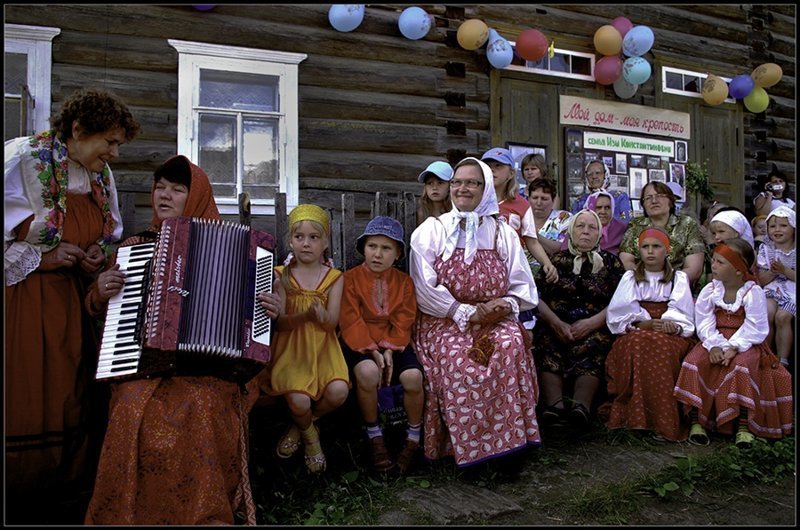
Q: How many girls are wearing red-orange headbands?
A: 2